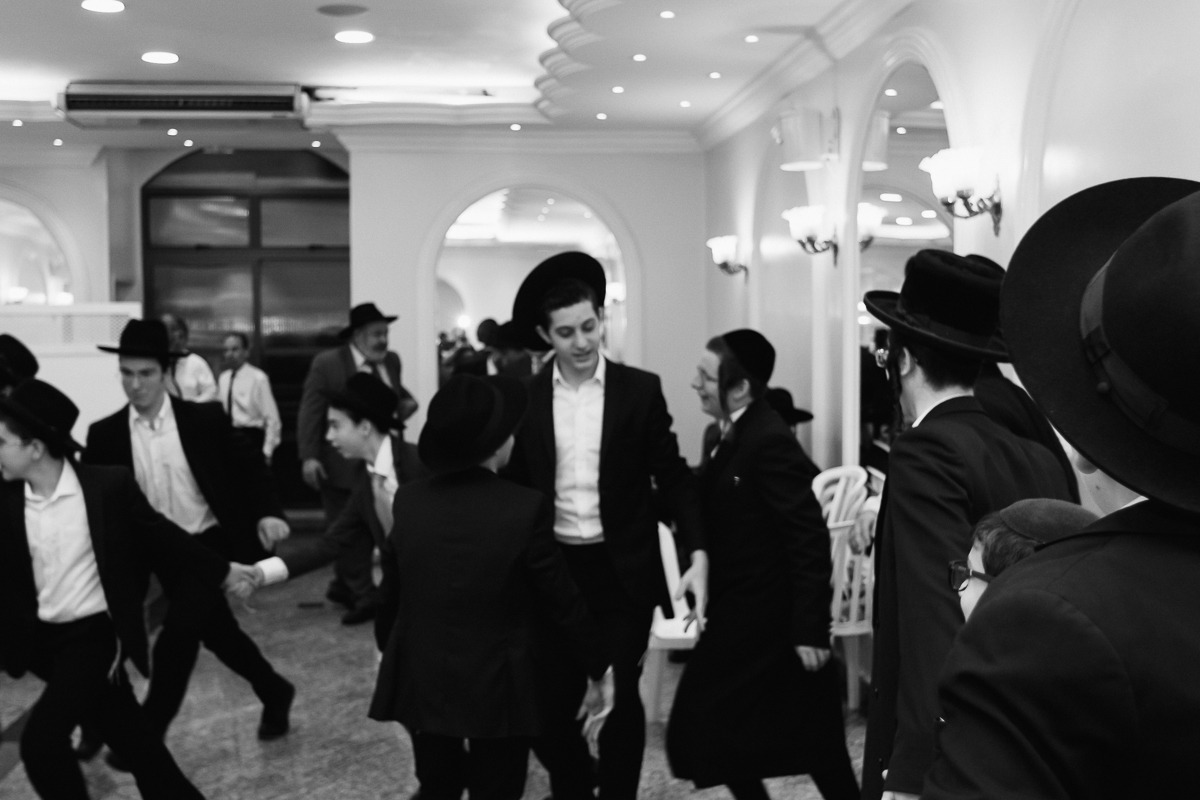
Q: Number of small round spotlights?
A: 13